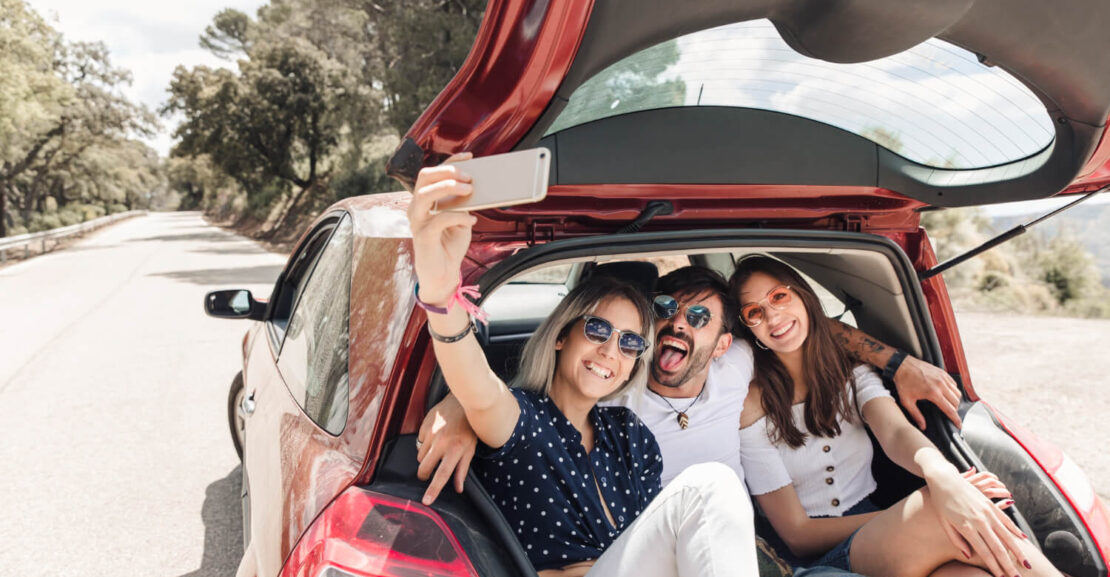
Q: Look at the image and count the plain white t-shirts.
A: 1